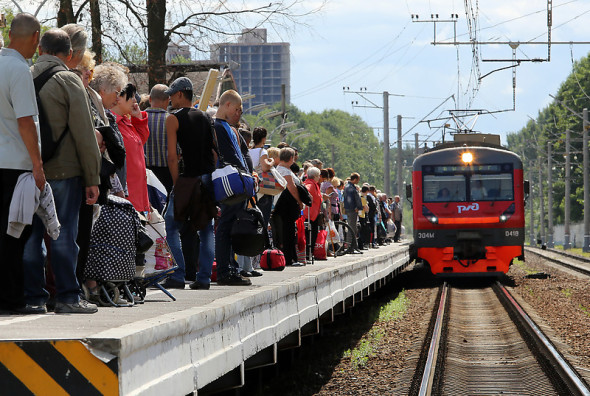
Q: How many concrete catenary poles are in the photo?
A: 8